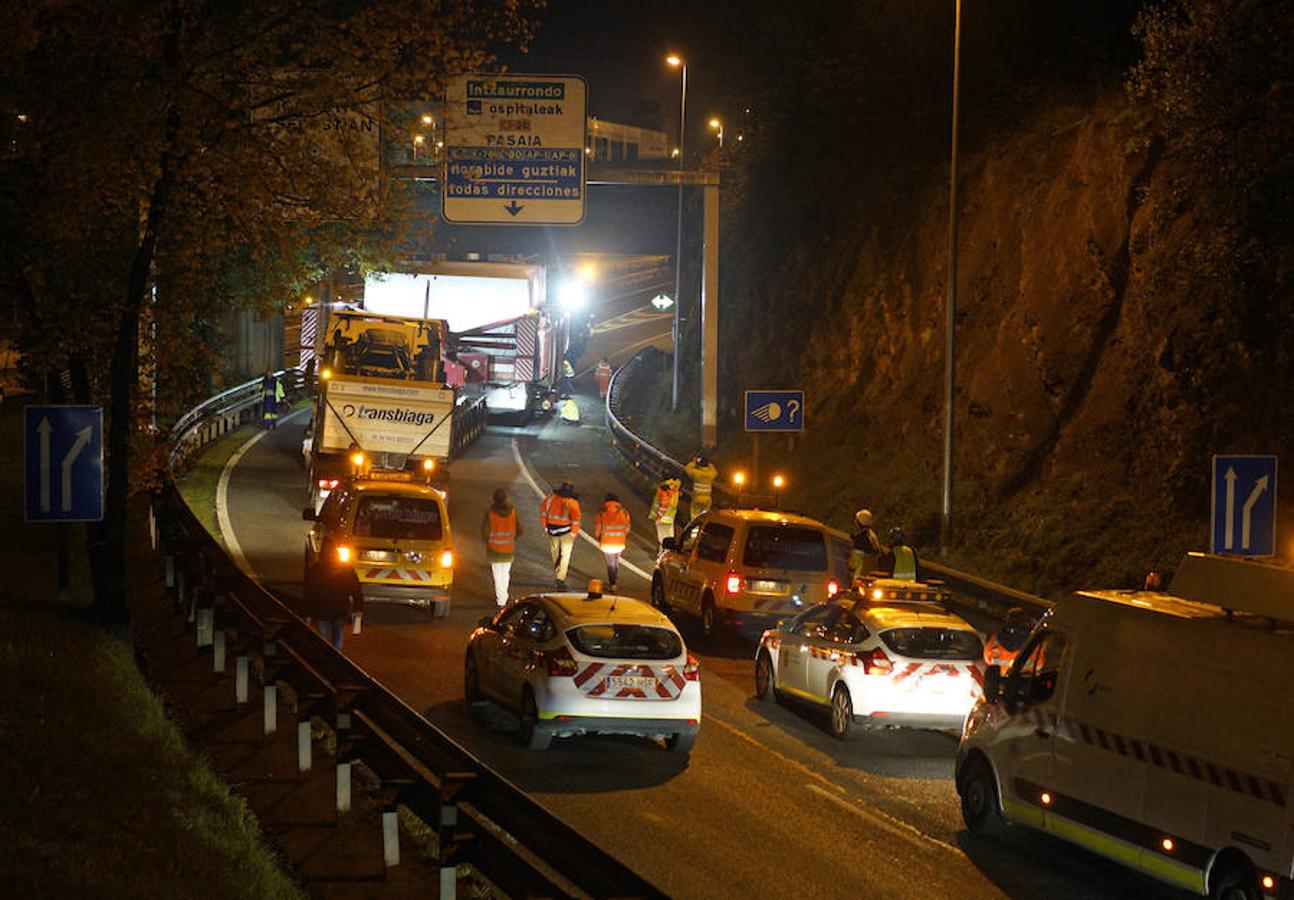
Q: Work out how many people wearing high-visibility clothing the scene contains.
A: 12